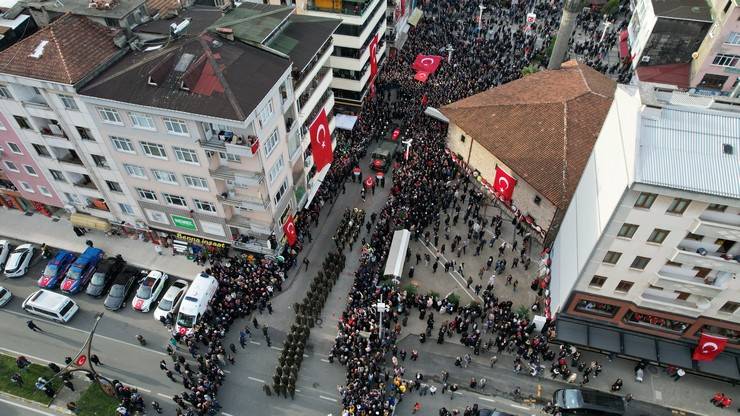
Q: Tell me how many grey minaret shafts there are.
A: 1